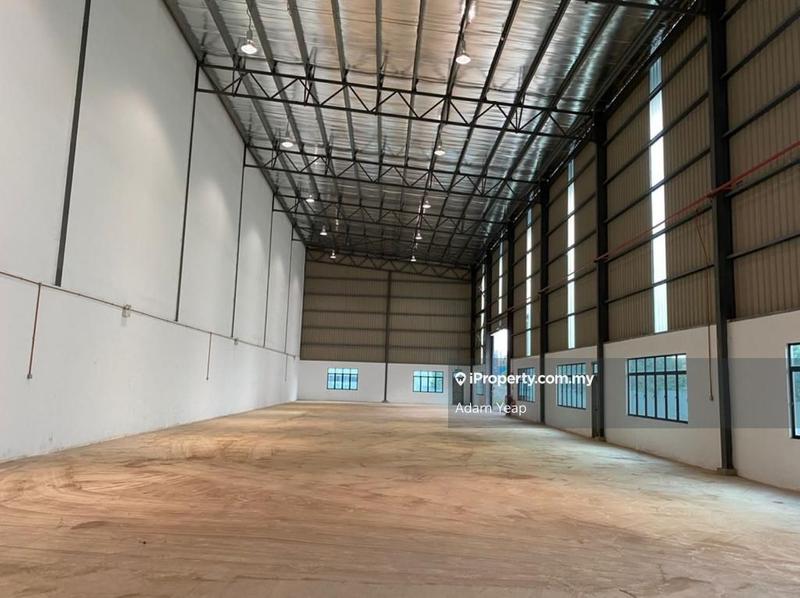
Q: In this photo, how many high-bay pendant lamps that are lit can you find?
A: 10